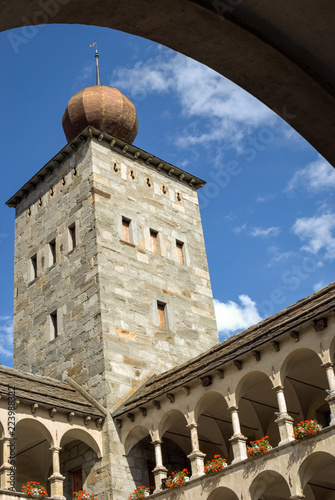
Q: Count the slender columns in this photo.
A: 7